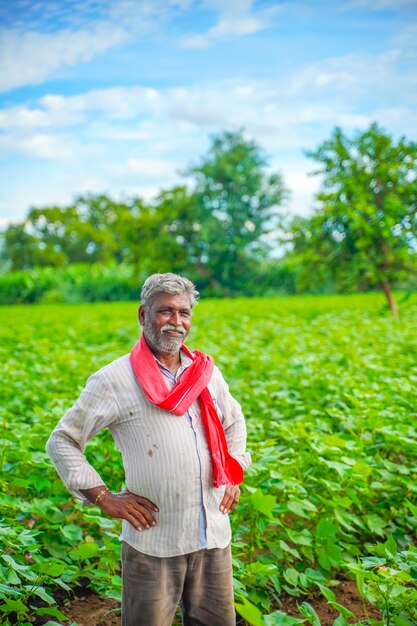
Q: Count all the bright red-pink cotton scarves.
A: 1